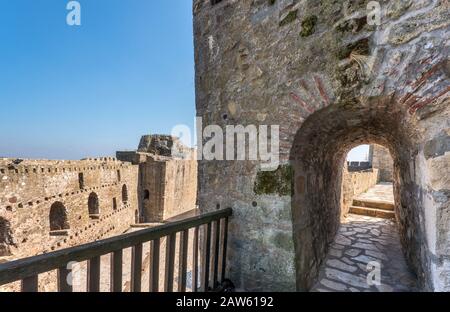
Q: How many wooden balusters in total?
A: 12